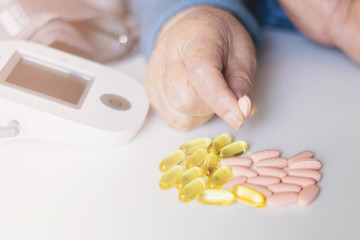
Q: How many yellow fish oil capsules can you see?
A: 12